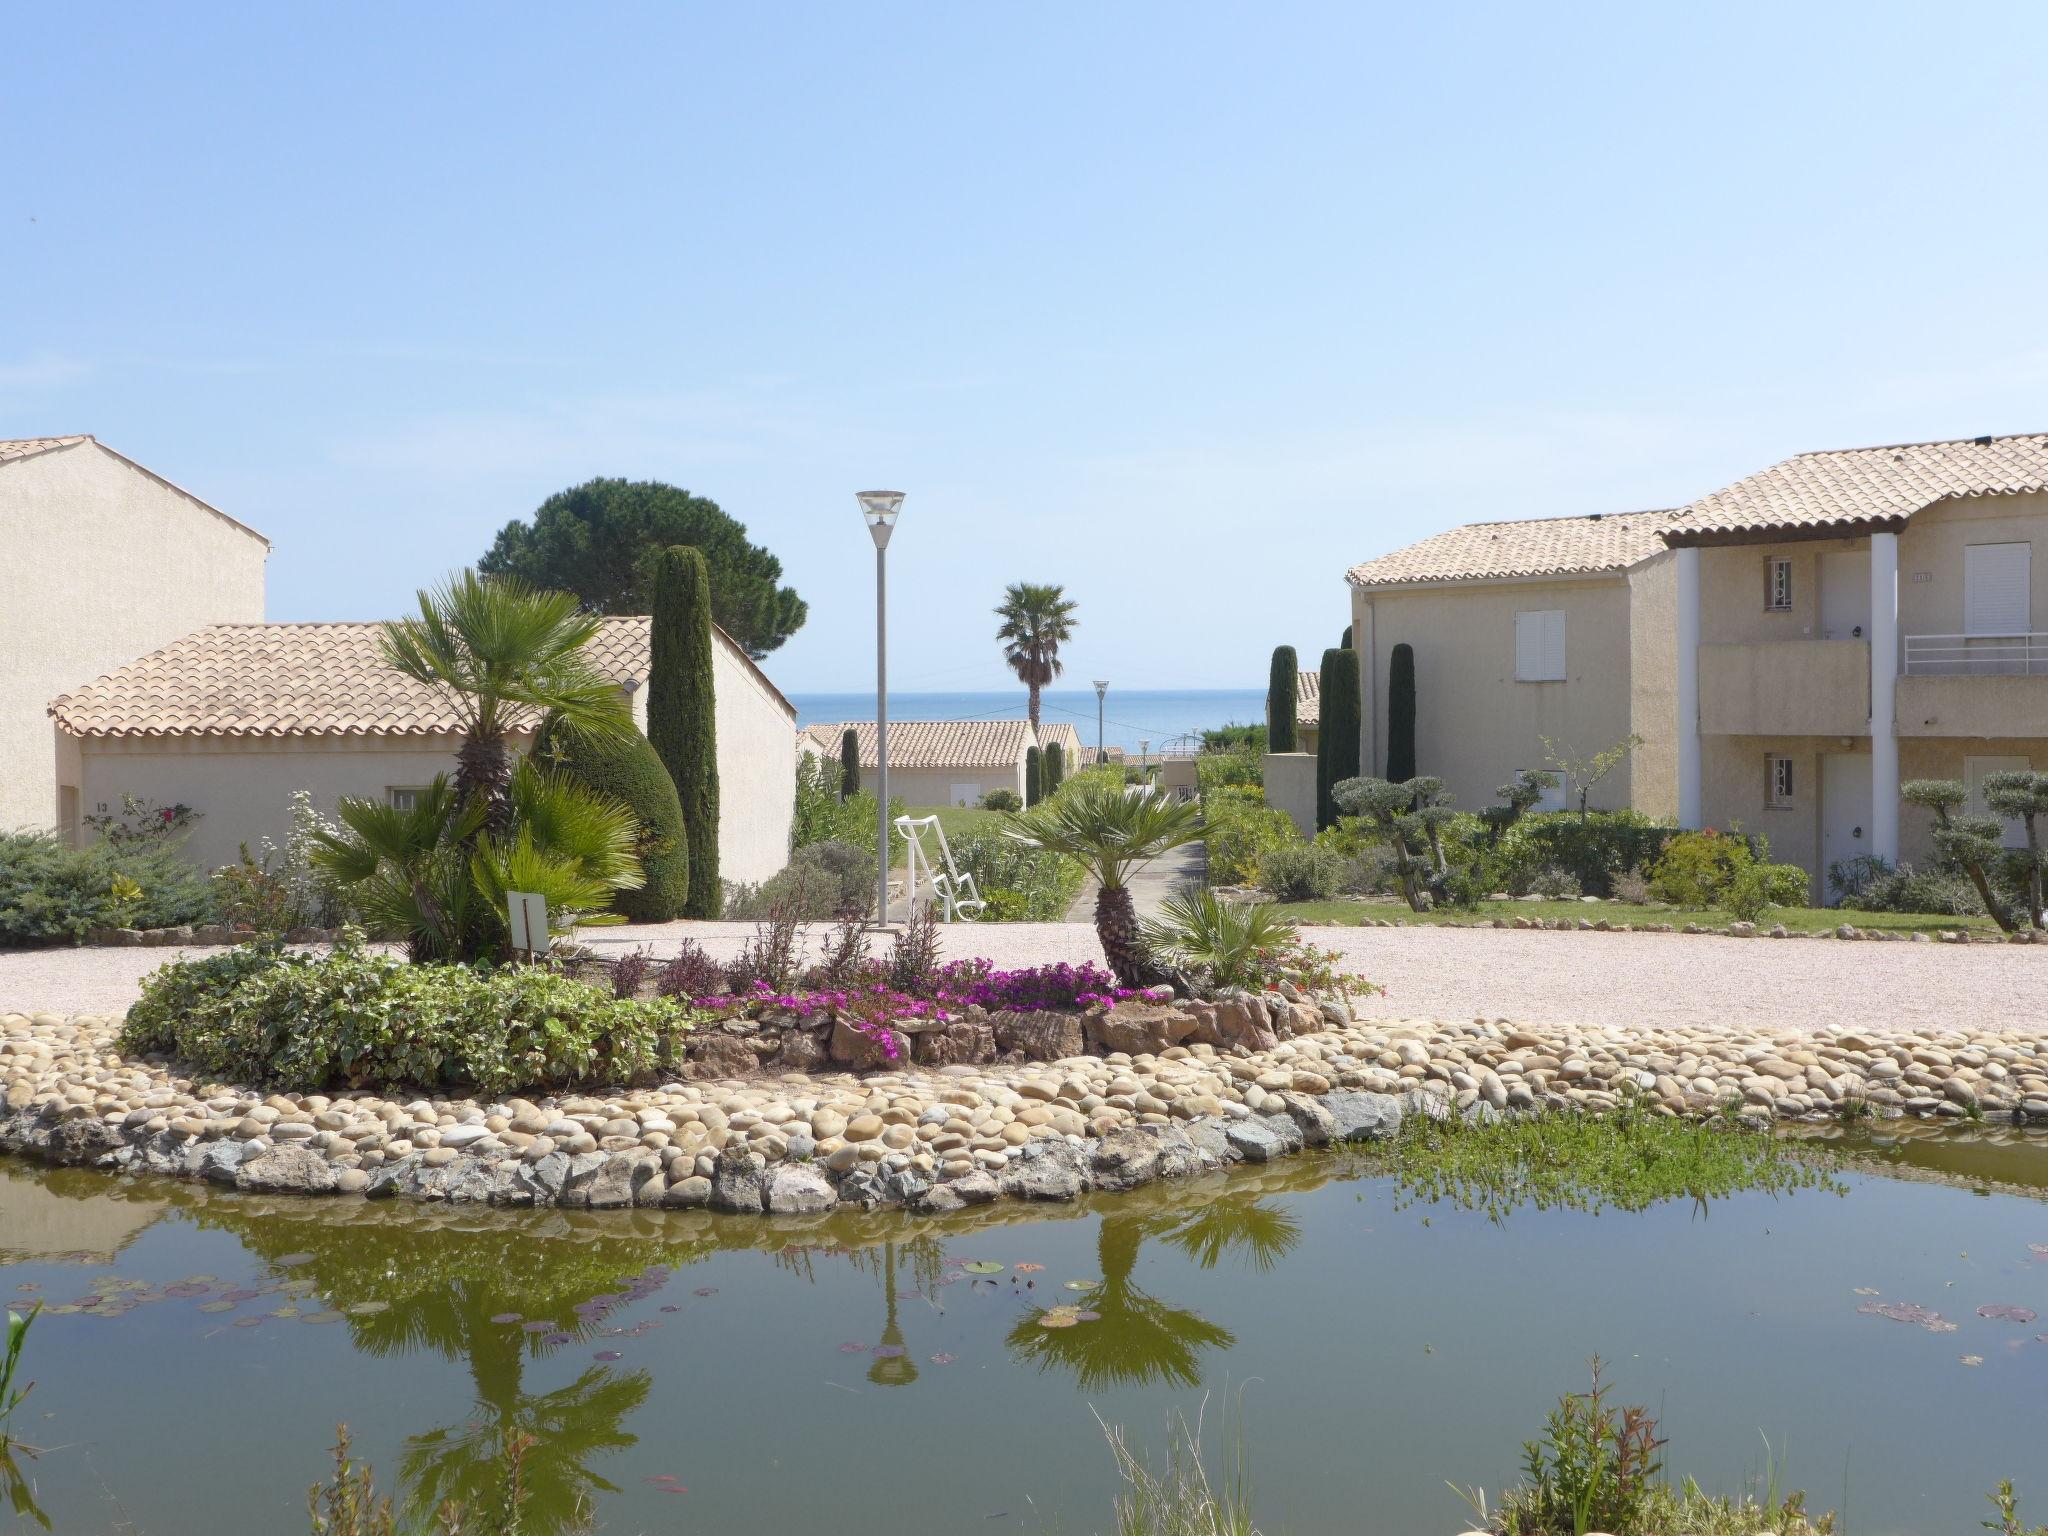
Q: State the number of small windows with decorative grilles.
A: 2